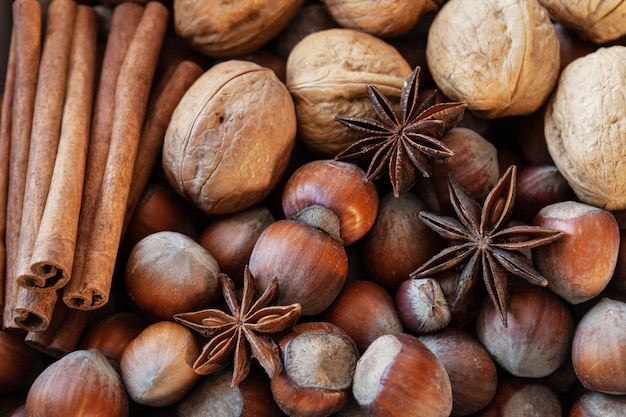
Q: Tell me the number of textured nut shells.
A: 7